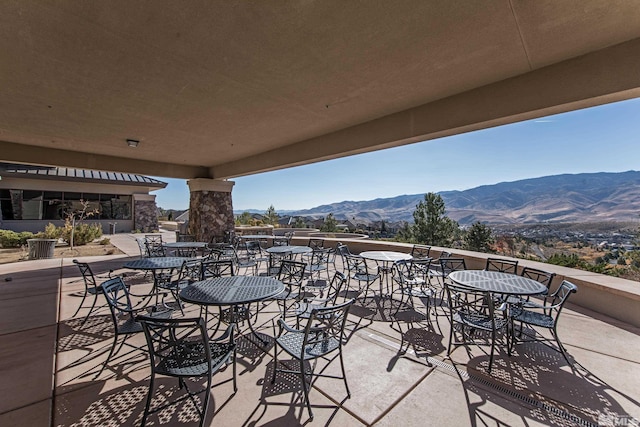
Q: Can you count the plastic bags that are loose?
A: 0